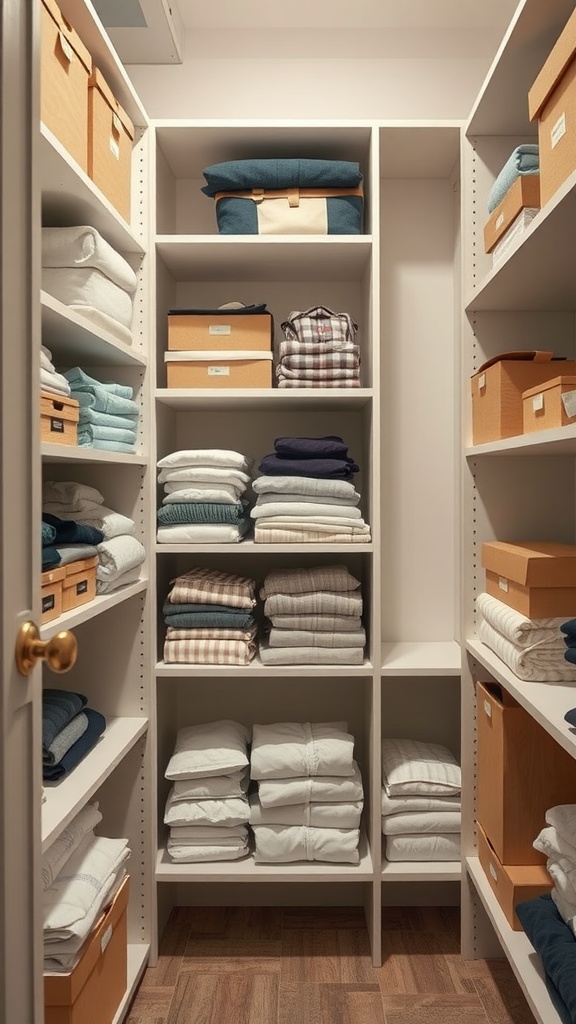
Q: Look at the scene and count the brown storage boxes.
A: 15